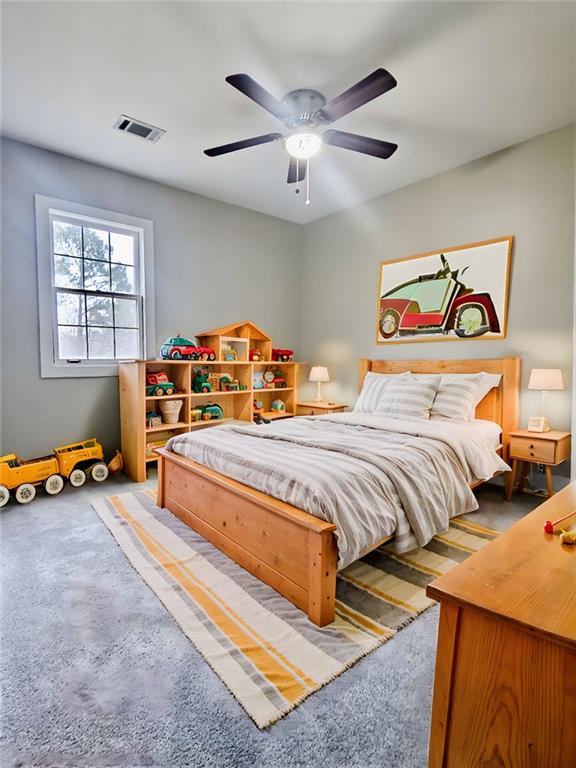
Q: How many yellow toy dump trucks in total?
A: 2